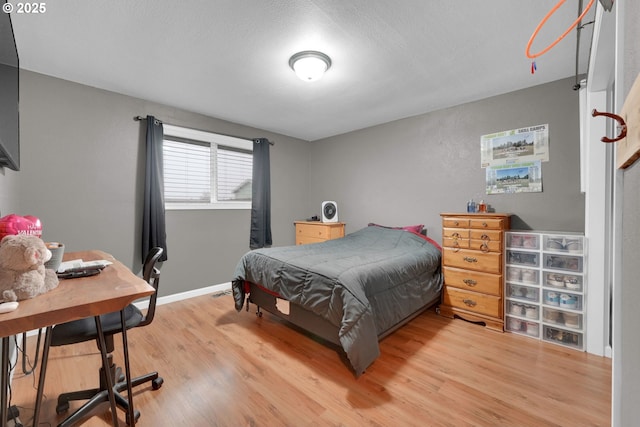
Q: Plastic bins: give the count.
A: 12